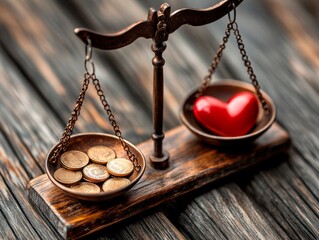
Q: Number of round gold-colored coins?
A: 7